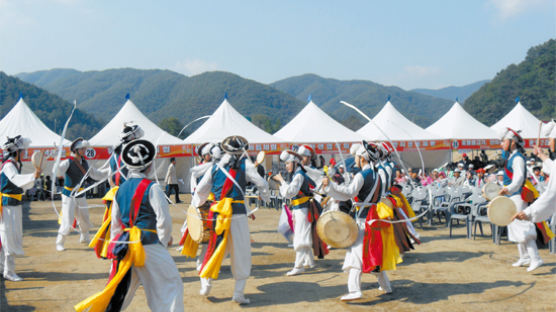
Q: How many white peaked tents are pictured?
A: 7